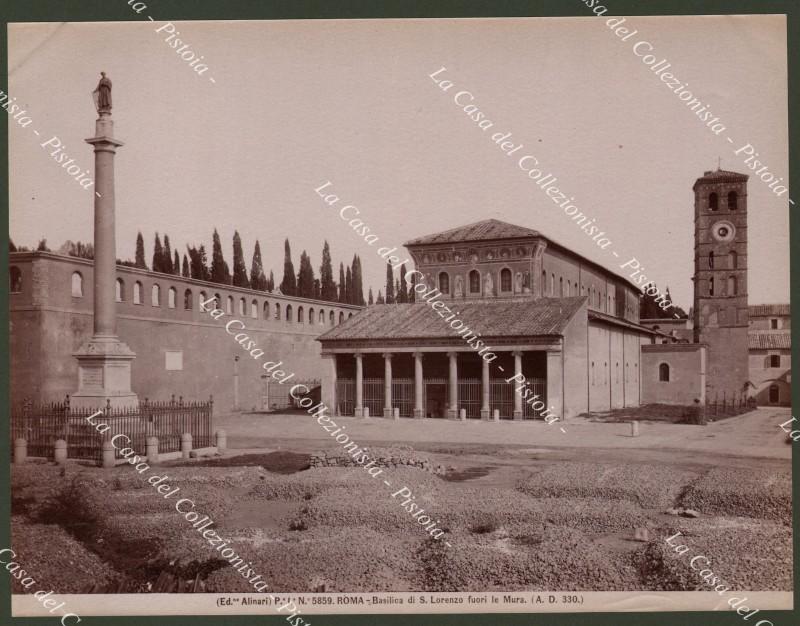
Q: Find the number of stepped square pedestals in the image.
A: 1